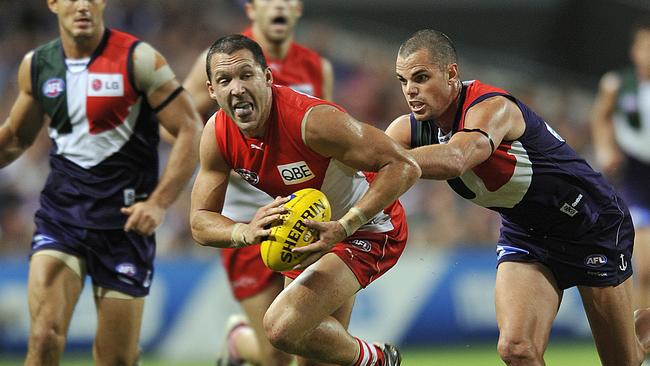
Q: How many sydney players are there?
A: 2